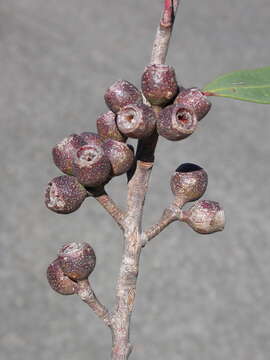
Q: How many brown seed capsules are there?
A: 15